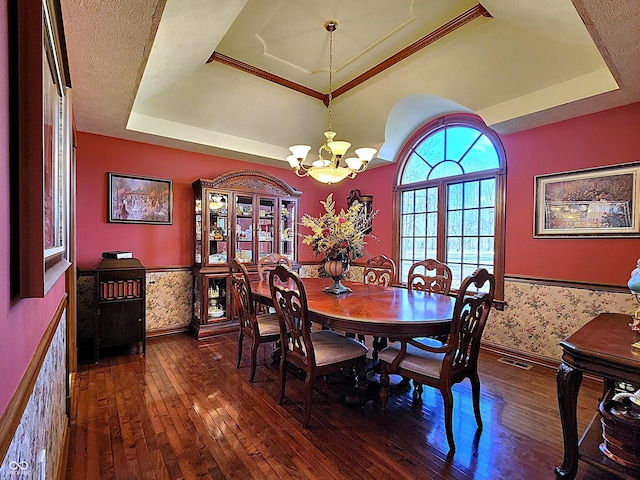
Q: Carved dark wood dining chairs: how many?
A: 6